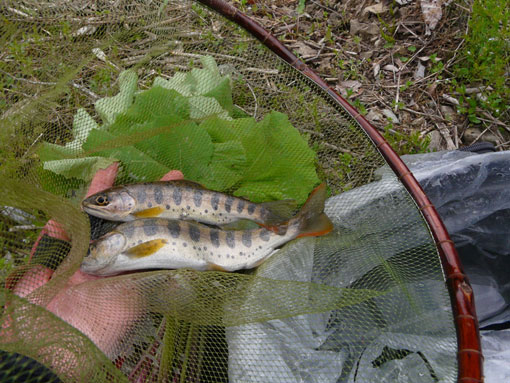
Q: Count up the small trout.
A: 2